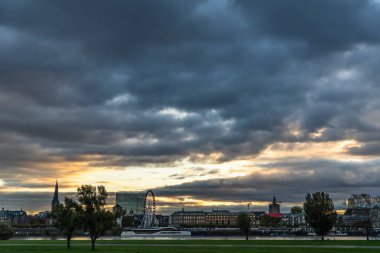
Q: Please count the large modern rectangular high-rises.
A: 1